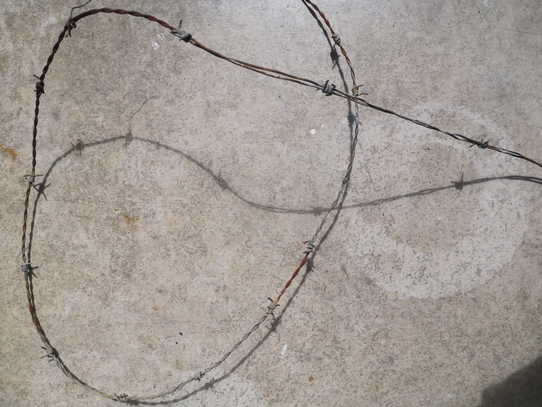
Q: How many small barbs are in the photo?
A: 14